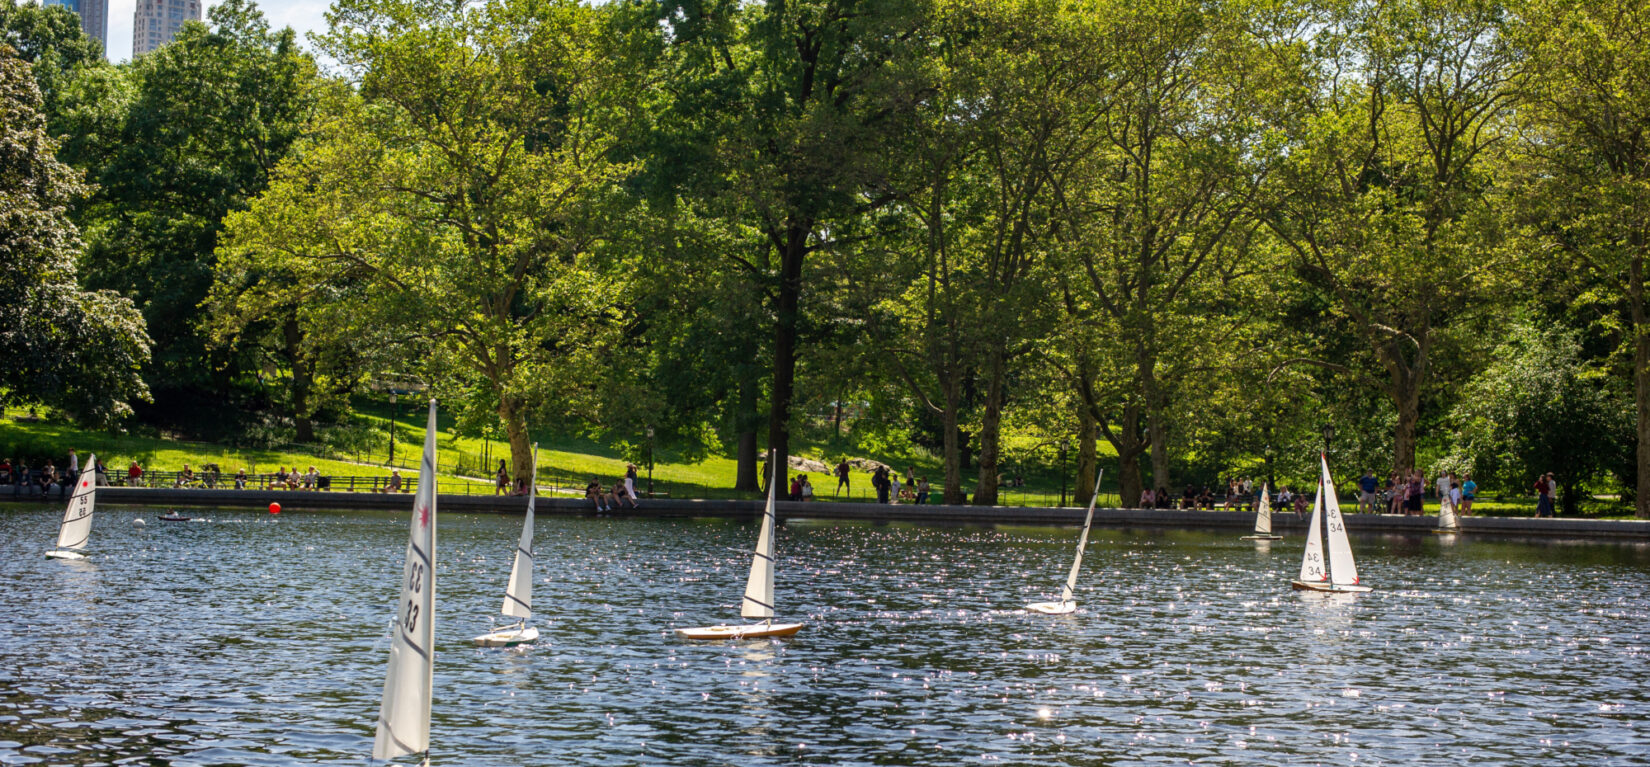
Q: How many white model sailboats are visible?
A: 8